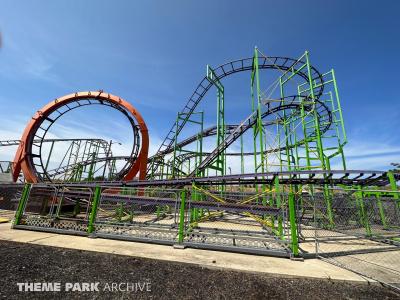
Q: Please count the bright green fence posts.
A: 4